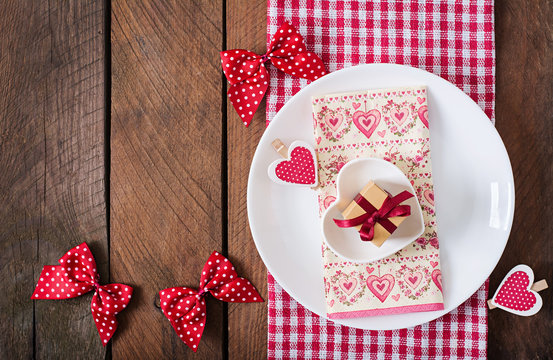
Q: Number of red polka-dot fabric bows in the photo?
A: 3